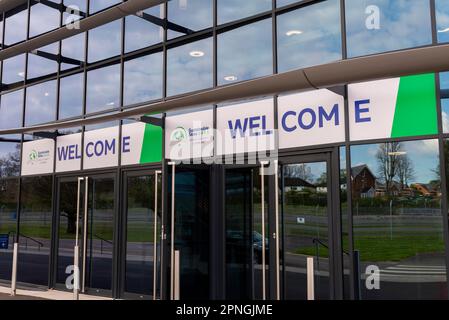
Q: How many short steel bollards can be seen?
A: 4